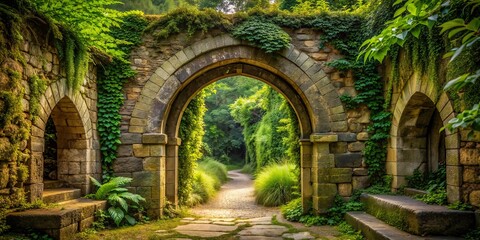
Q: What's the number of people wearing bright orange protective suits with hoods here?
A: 0